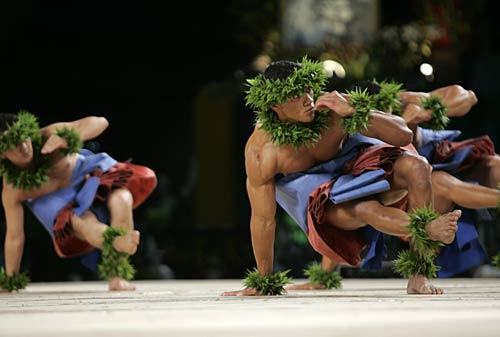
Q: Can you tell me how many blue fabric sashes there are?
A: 3